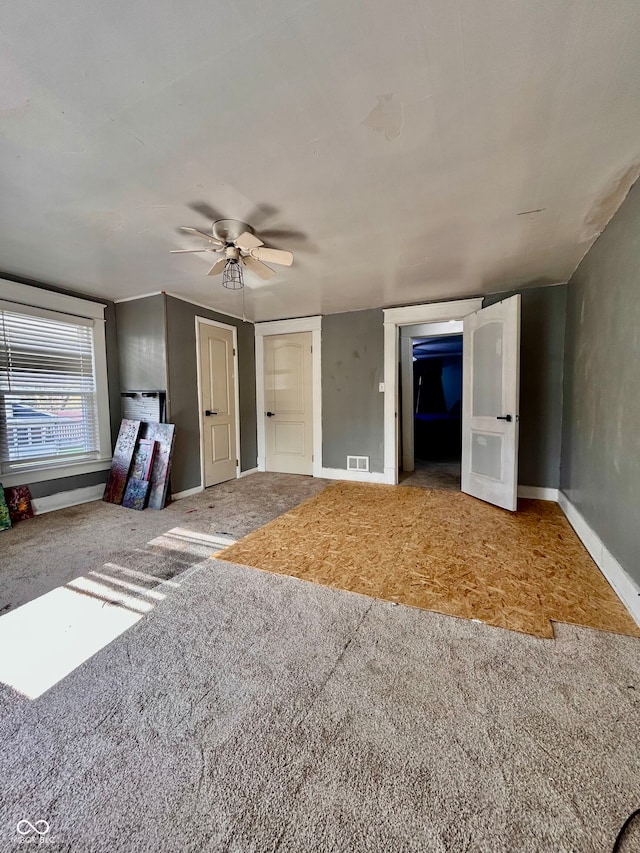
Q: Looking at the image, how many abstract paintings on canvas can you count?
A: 6